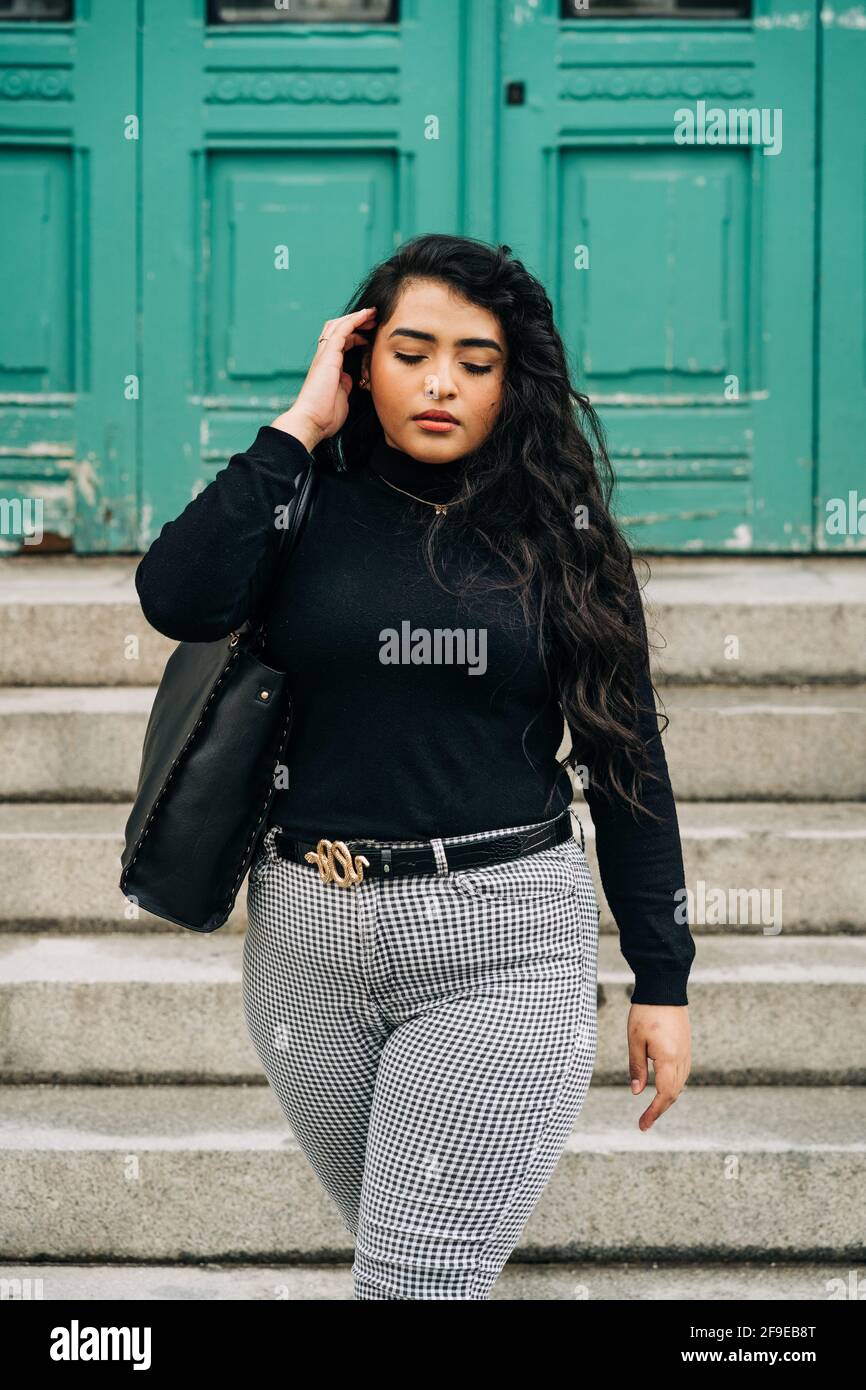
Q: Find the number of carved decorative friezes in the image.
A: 3